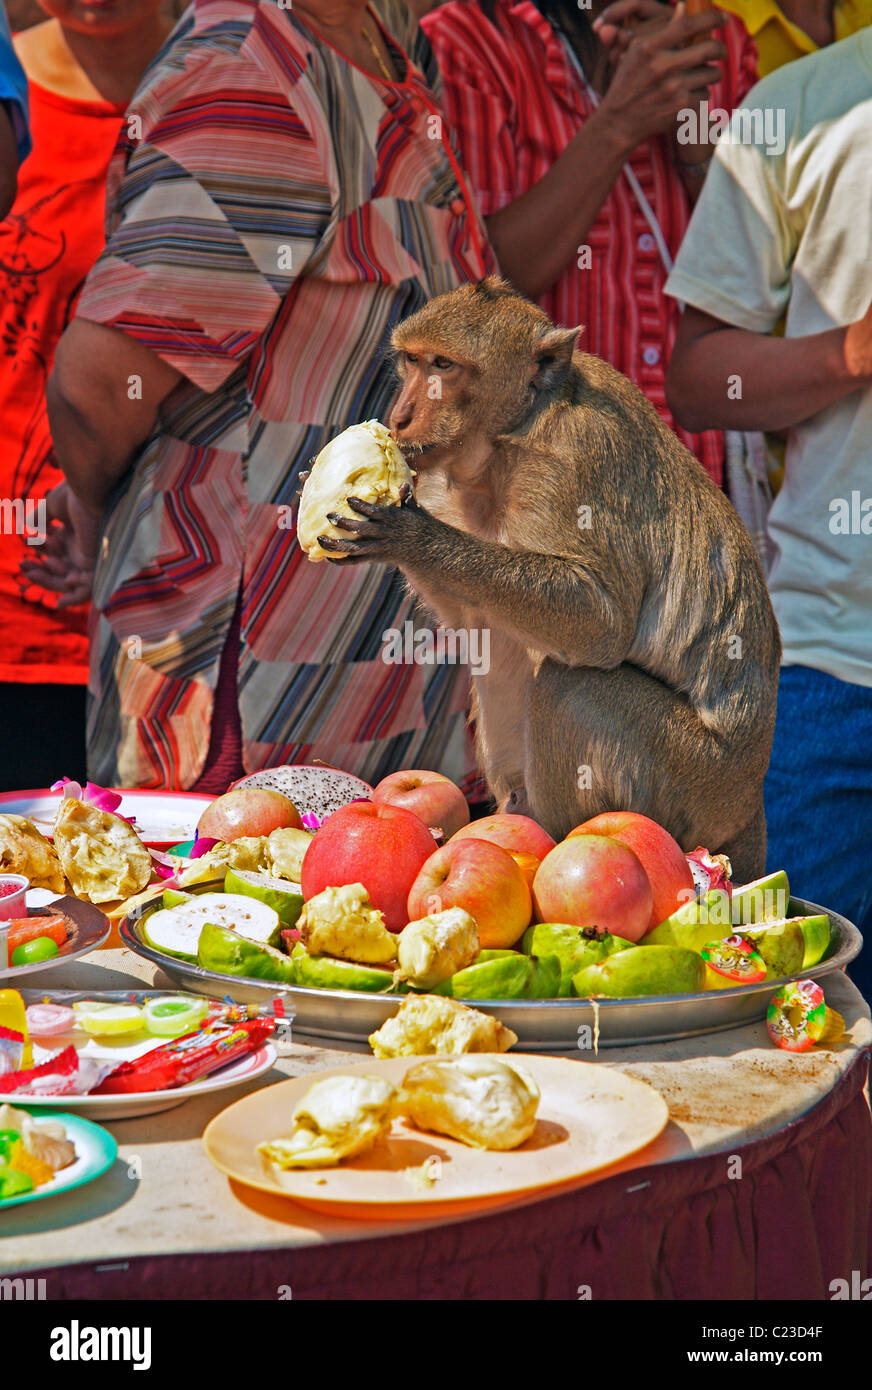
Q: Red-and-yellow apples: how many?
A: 7